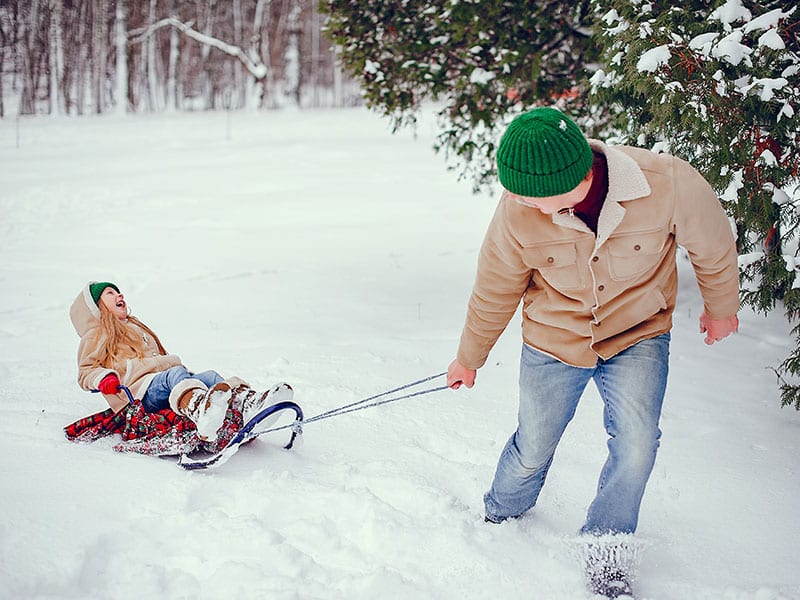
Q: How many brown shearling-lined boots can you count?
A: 2